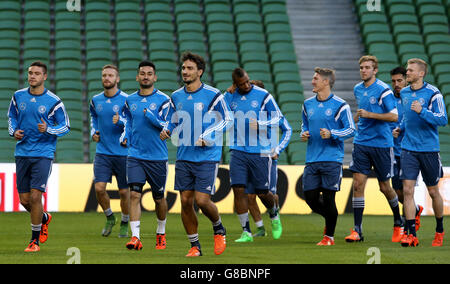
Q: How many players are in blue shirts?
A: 10